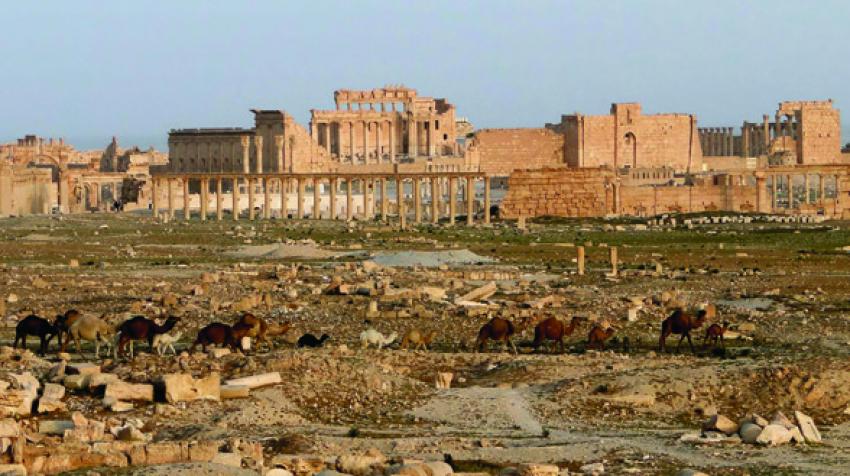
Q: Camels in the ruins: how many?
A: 15